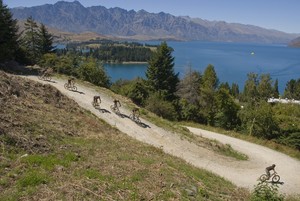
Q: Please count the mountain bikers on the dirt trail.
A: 6